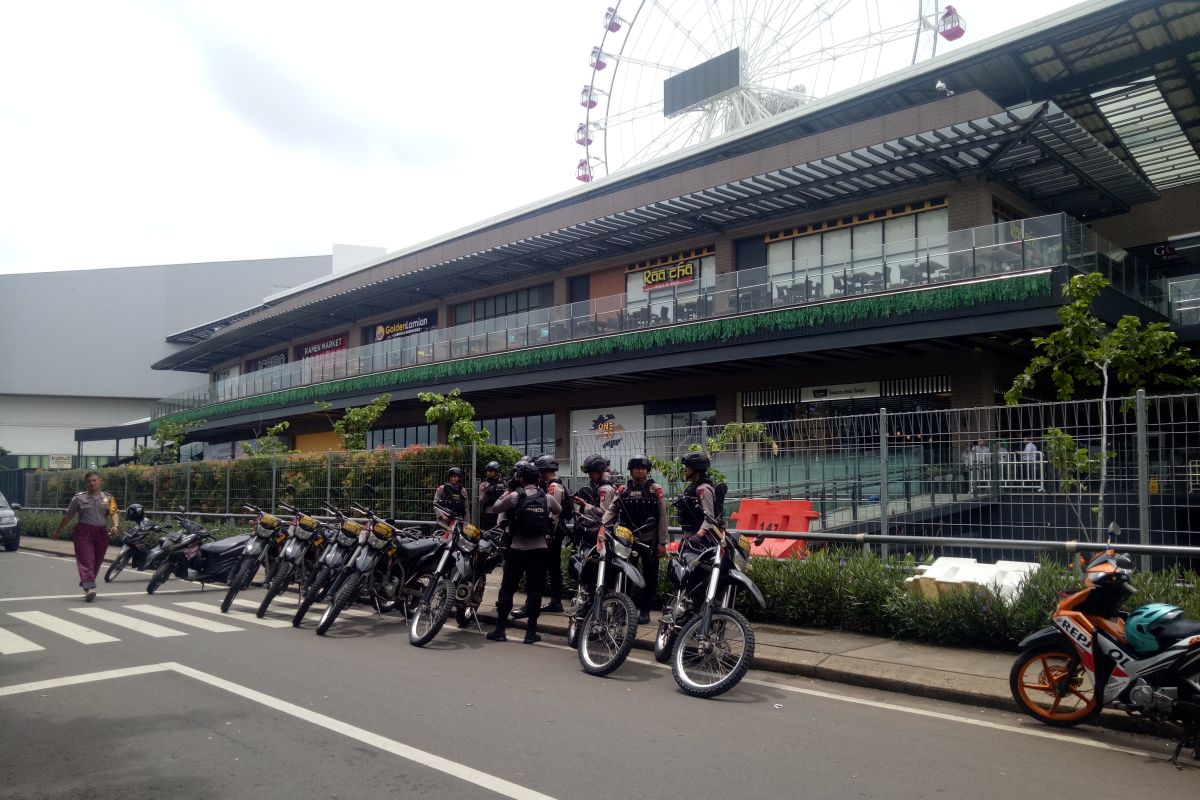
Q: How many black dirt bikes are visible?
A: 7